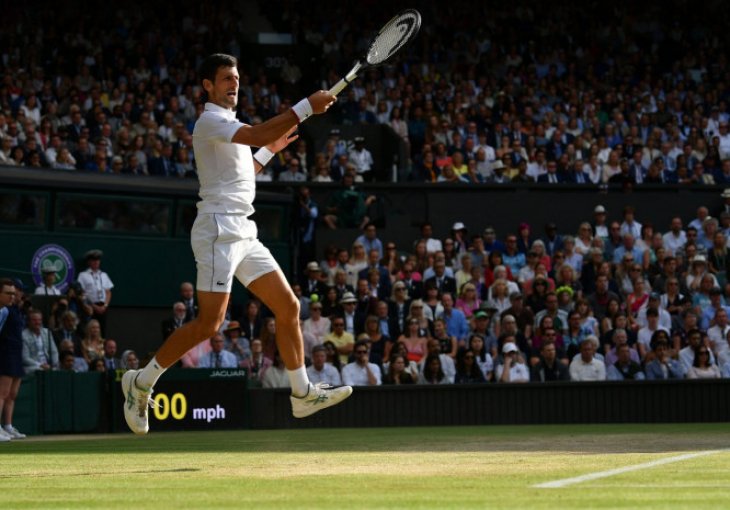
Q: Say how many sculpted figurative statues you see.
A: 0